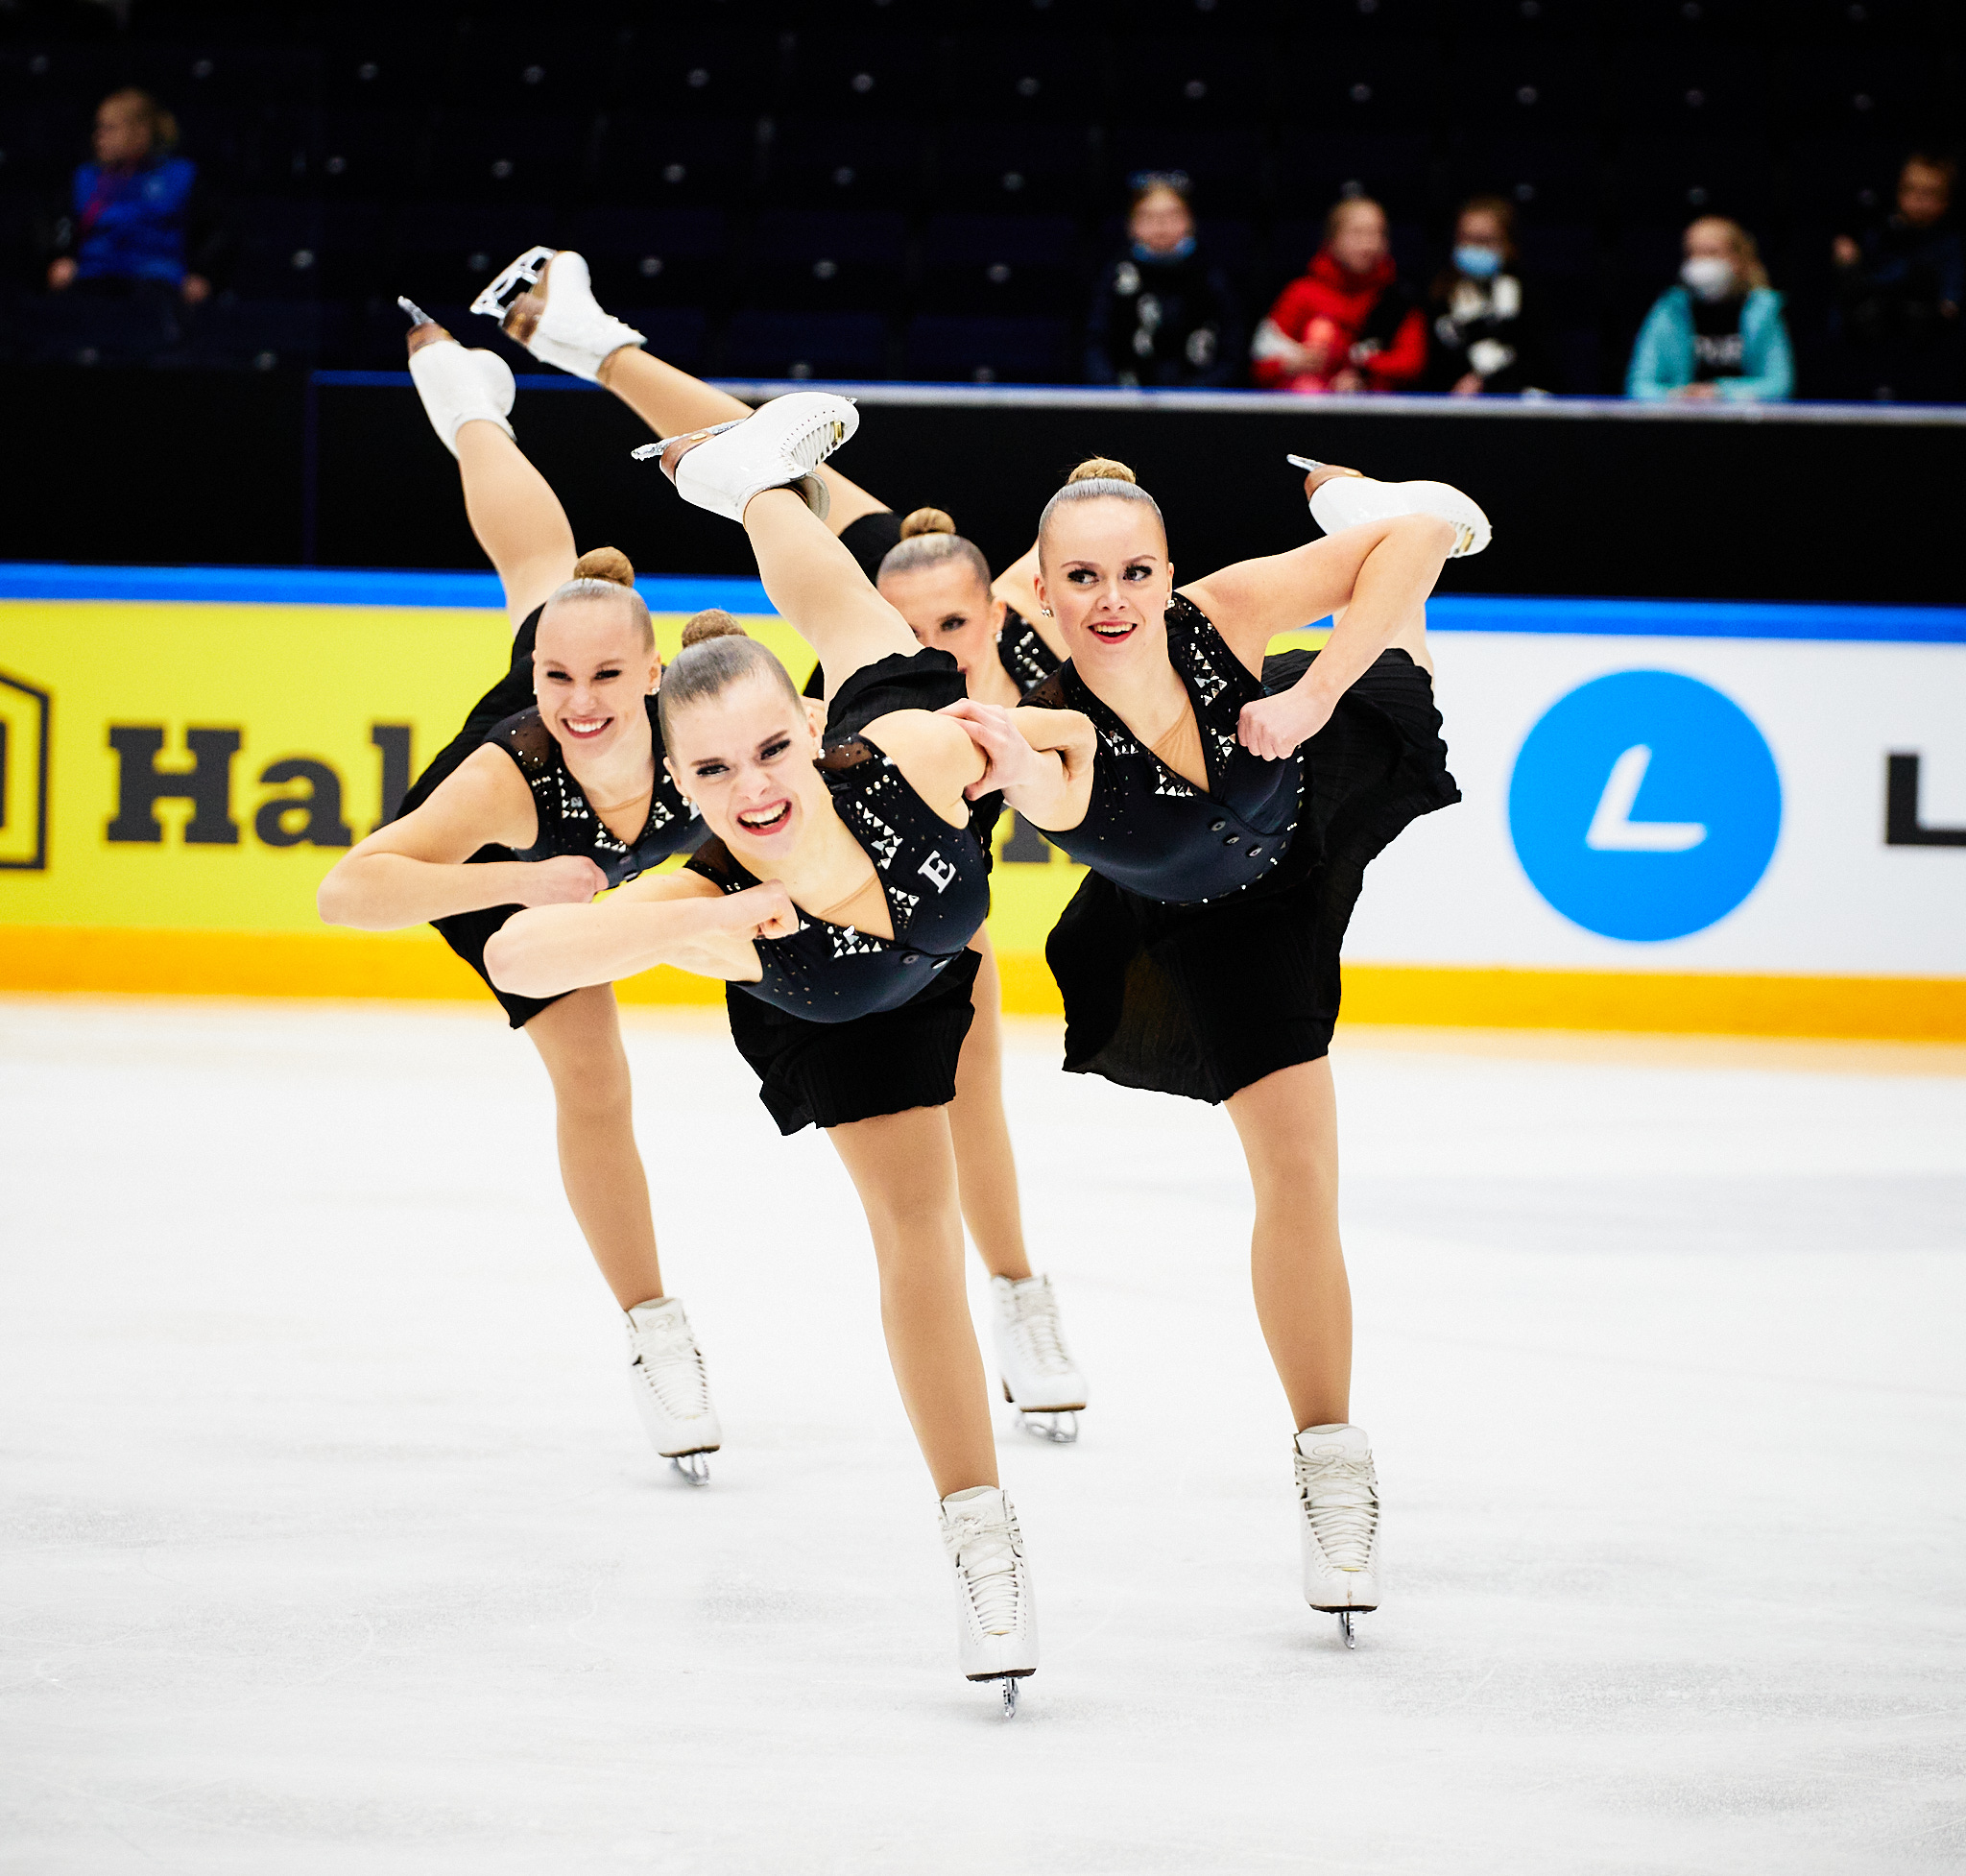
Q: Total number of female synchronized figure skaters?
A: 4